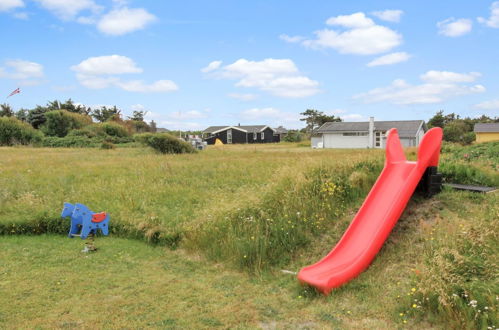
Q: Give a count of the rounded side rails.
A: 2